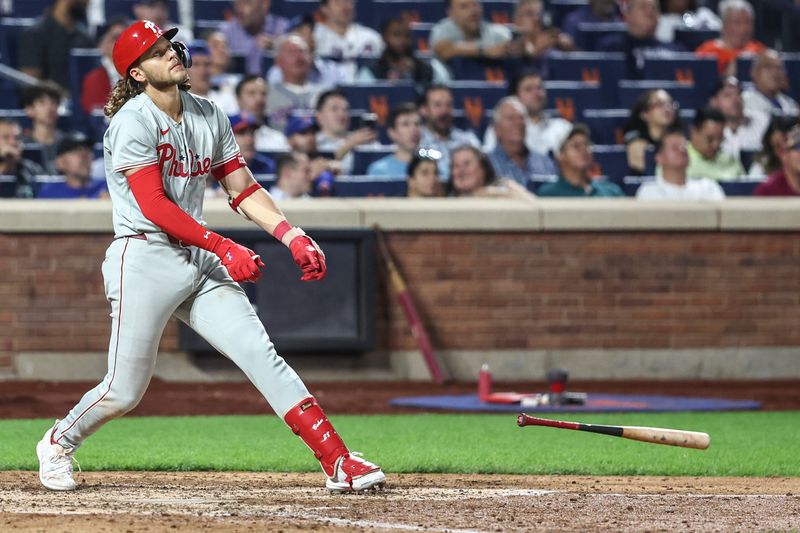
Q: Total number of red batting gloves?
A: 2